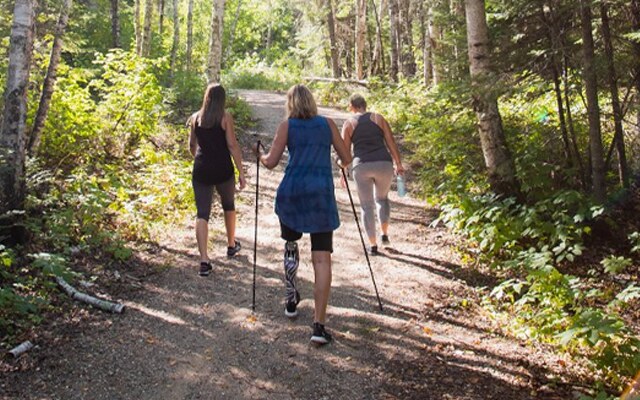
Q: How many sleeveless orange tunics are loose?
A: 0